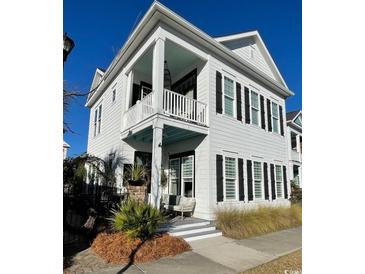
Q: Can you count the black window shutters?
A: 12